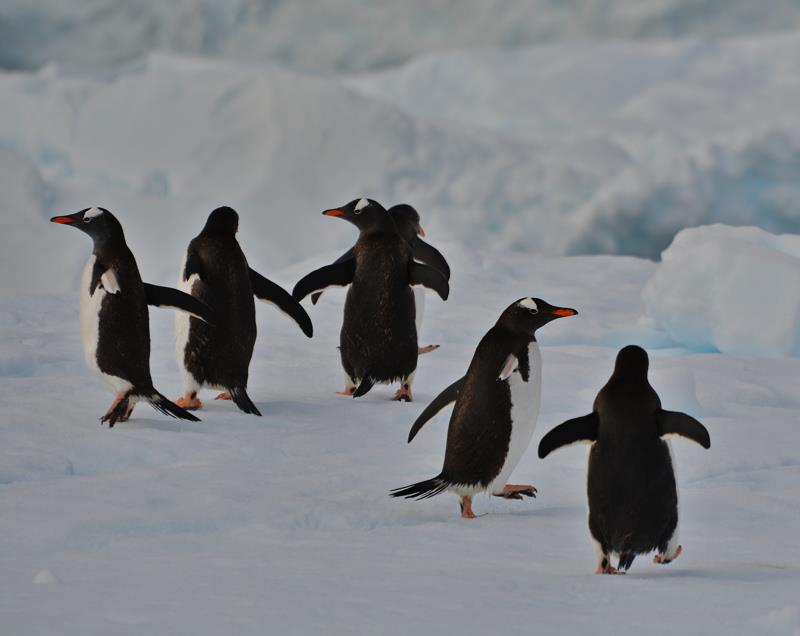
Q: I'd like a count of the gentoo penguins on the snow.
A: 6